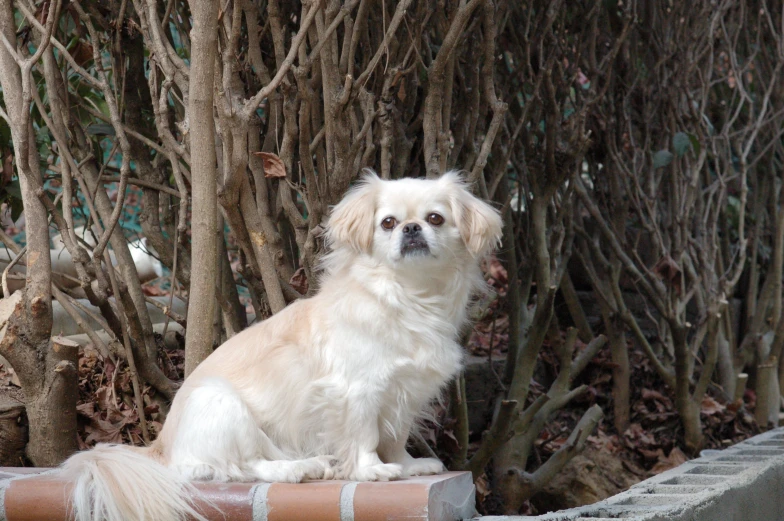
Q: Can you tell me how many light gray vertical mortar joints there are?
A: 3